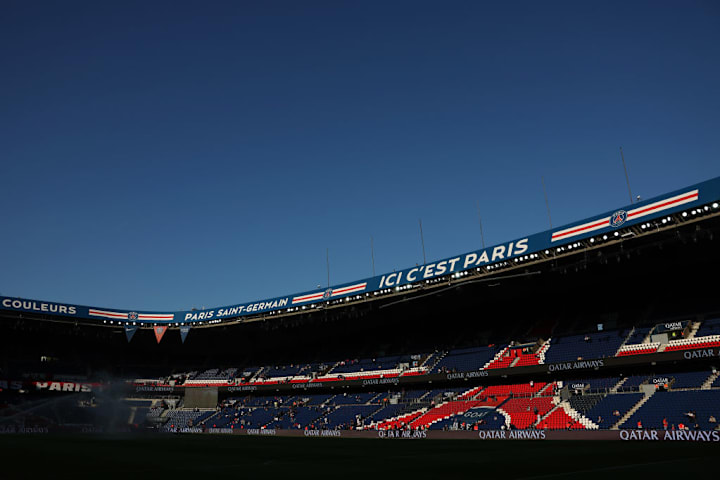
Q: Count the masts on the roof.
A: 6